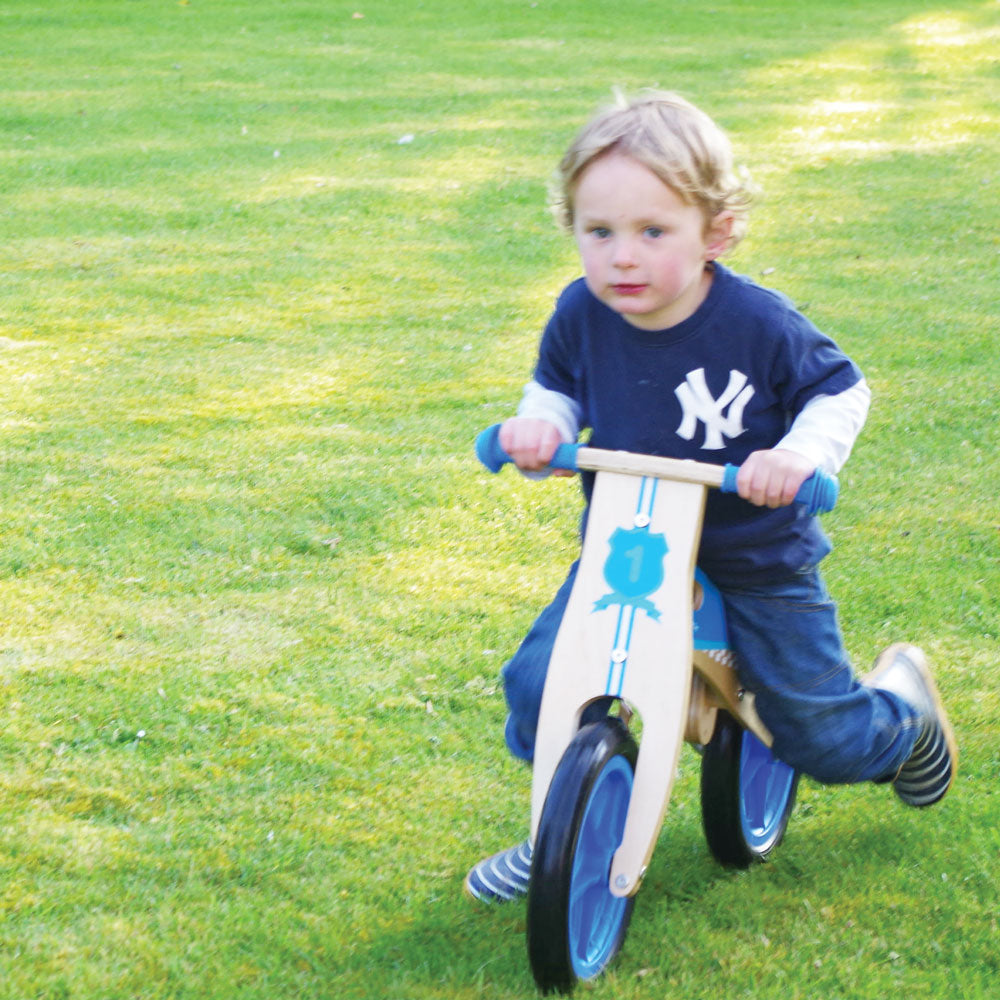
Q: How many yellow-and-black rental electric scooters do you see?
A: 0